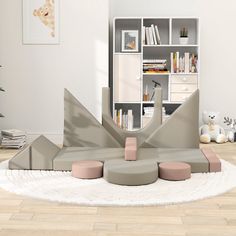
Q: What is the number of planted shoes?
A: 0